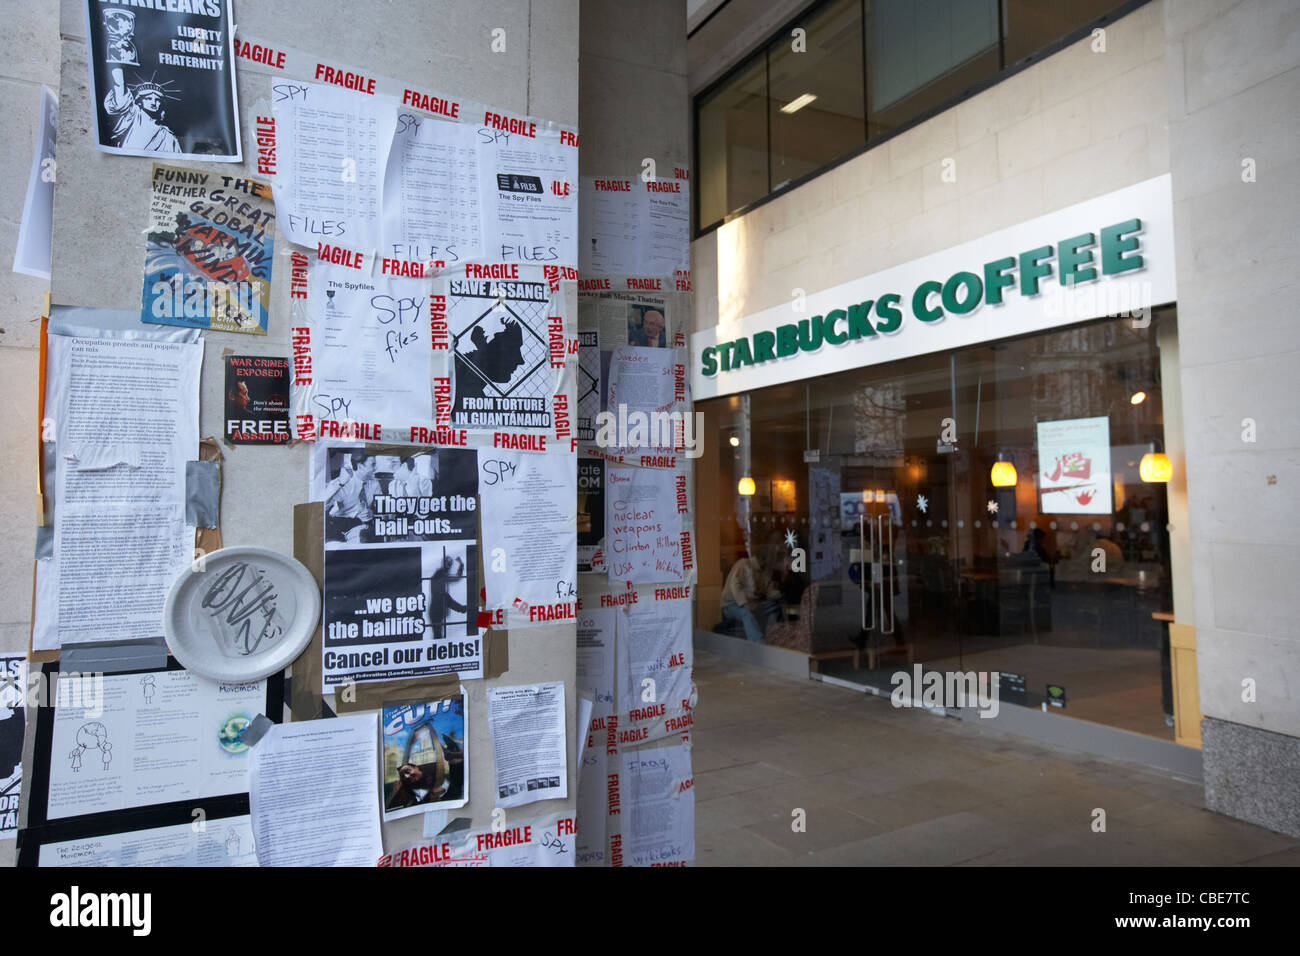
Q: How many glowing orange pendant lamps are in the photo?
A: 3